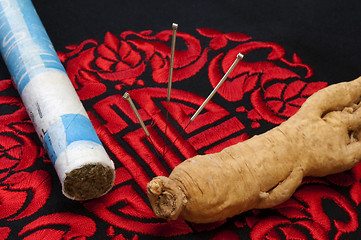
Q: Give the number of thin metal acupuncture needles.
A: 3